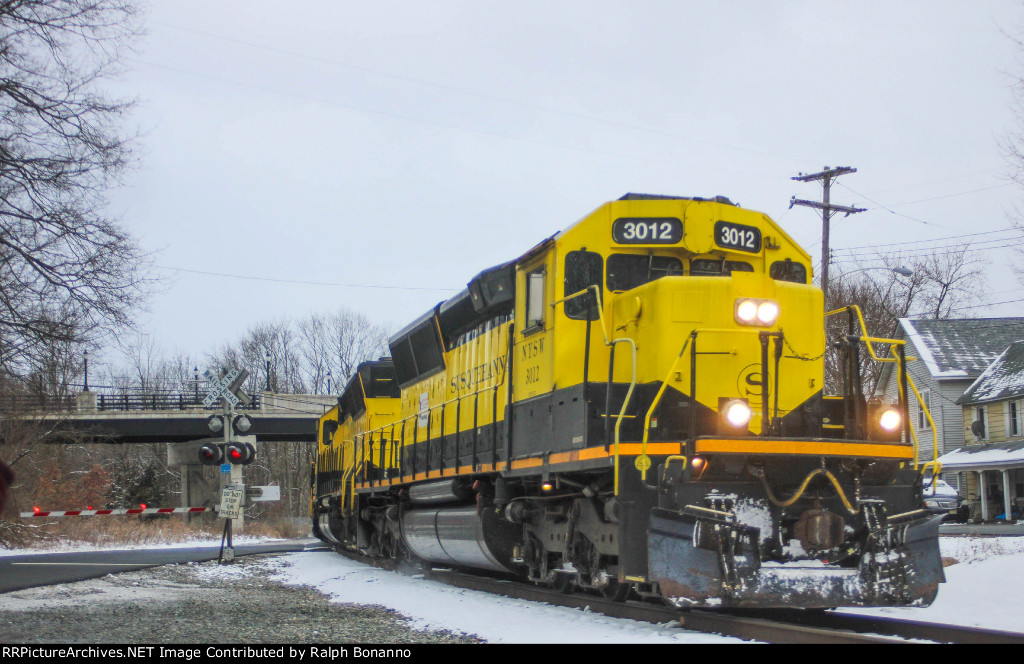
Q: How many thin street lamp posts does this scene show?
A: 4